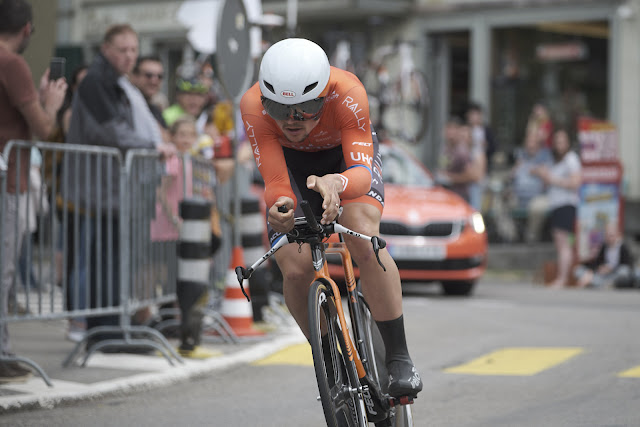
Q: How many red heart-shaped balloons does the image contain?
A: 0